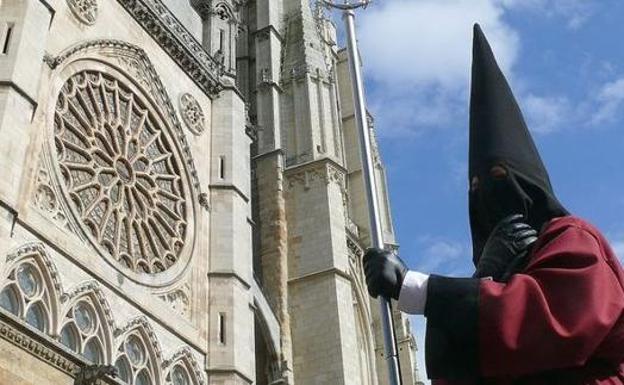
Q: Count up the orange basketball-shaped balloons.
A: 0